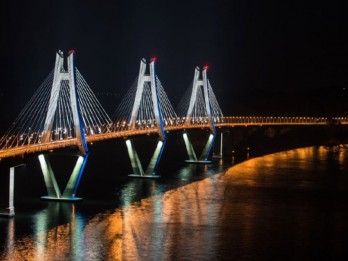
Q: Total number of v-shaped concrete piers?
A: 3